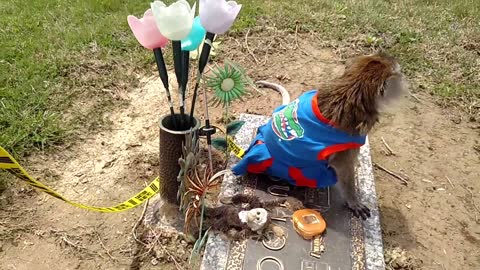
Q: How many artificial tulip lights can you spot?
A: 4